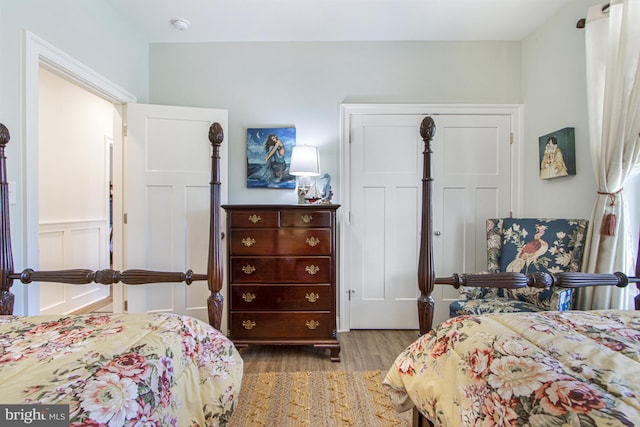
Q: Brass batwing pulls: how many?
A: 10